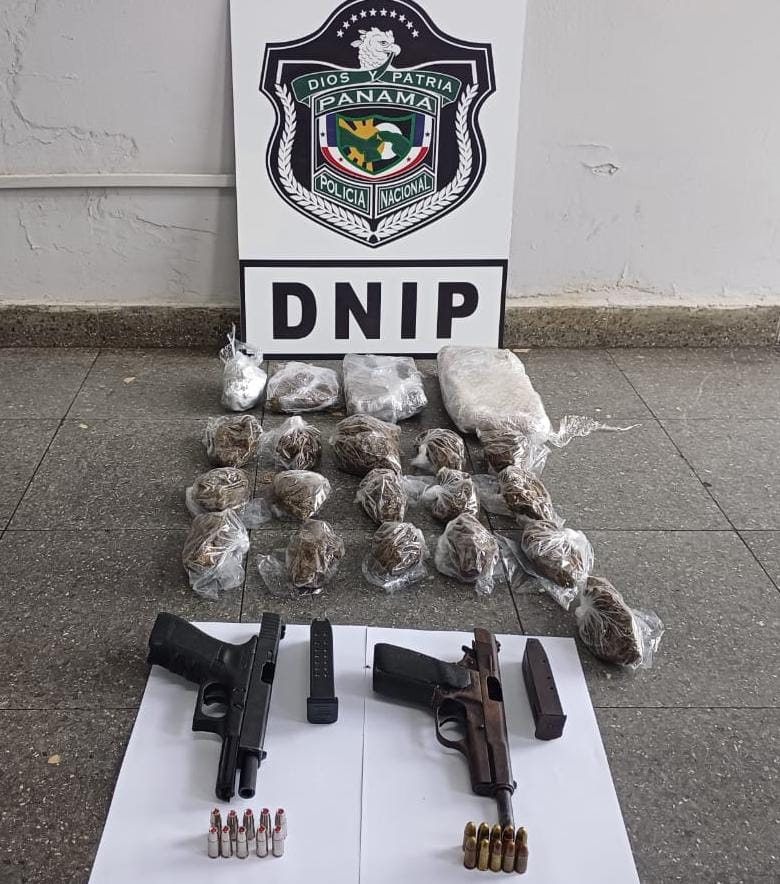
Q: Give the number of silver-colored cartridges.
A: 10